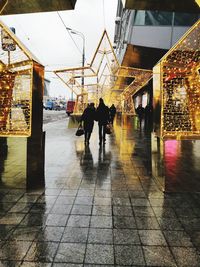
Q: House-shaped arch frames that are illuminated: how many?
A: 2